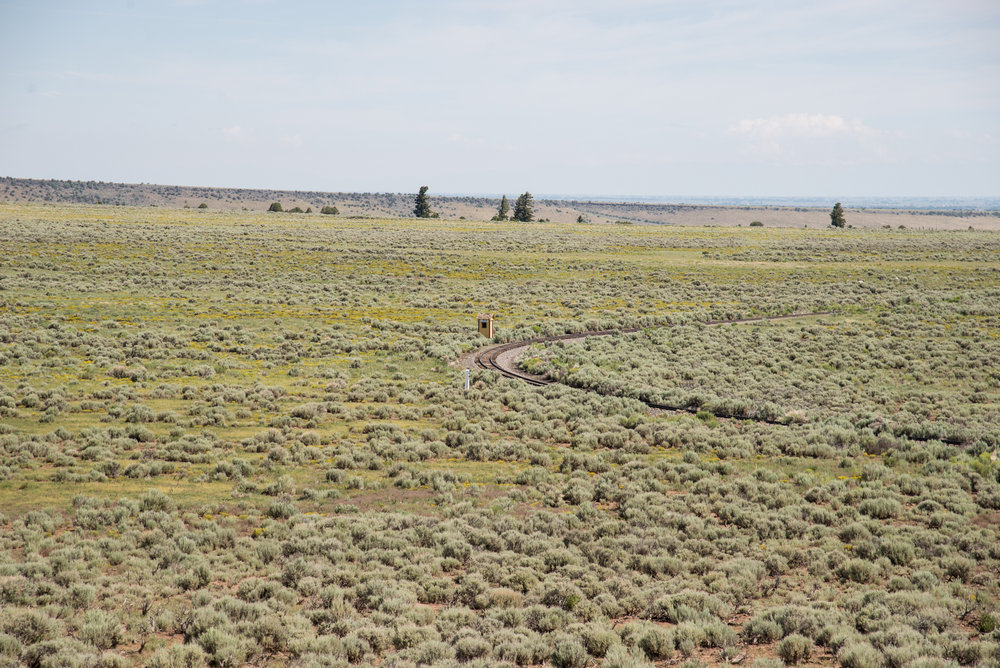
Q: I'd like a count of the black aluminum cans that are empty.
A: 0